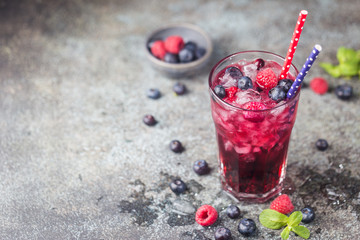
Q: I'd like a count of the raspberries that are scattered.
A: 3